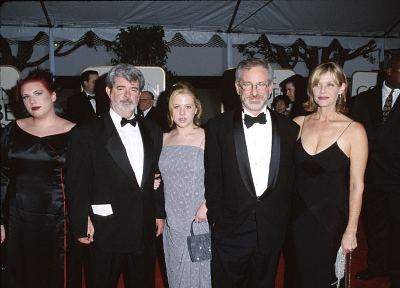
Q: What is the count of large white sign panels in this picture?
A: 4